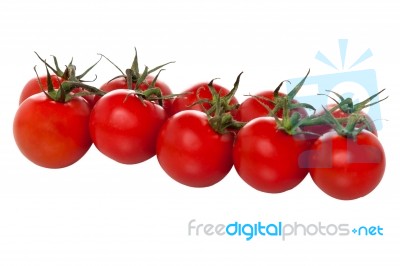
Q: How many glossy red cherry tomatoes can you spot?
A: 10